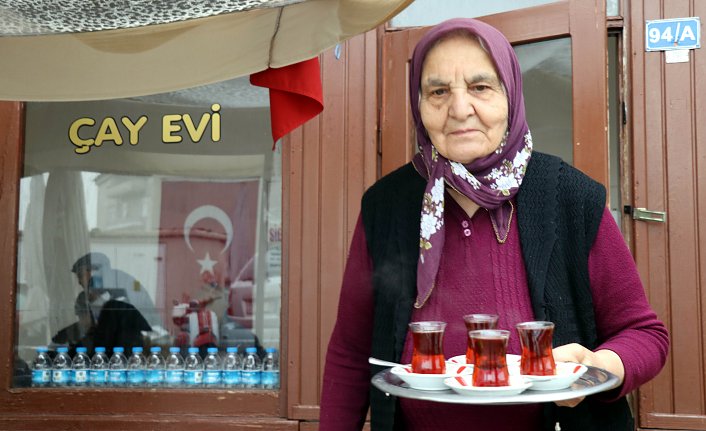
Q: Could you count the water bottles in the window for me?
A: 13